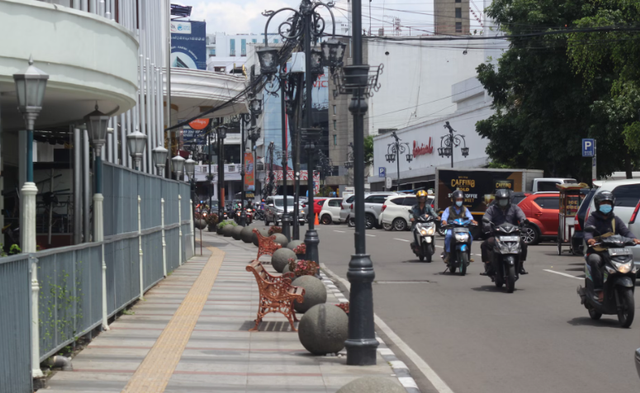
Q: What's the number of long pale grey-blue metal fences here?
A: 1